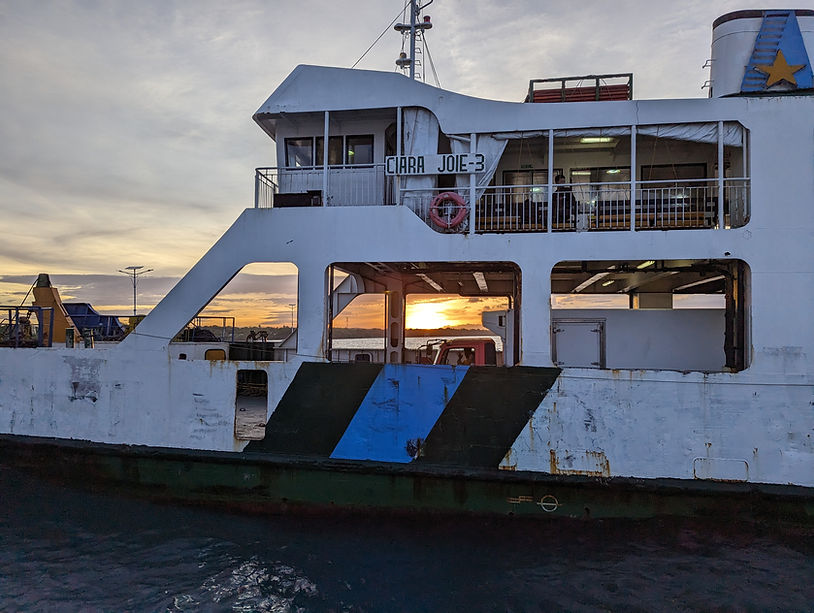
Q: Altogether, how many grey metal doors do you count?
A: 1